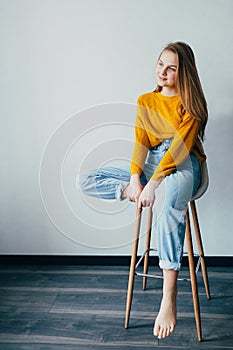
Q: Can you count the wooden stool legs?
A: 4